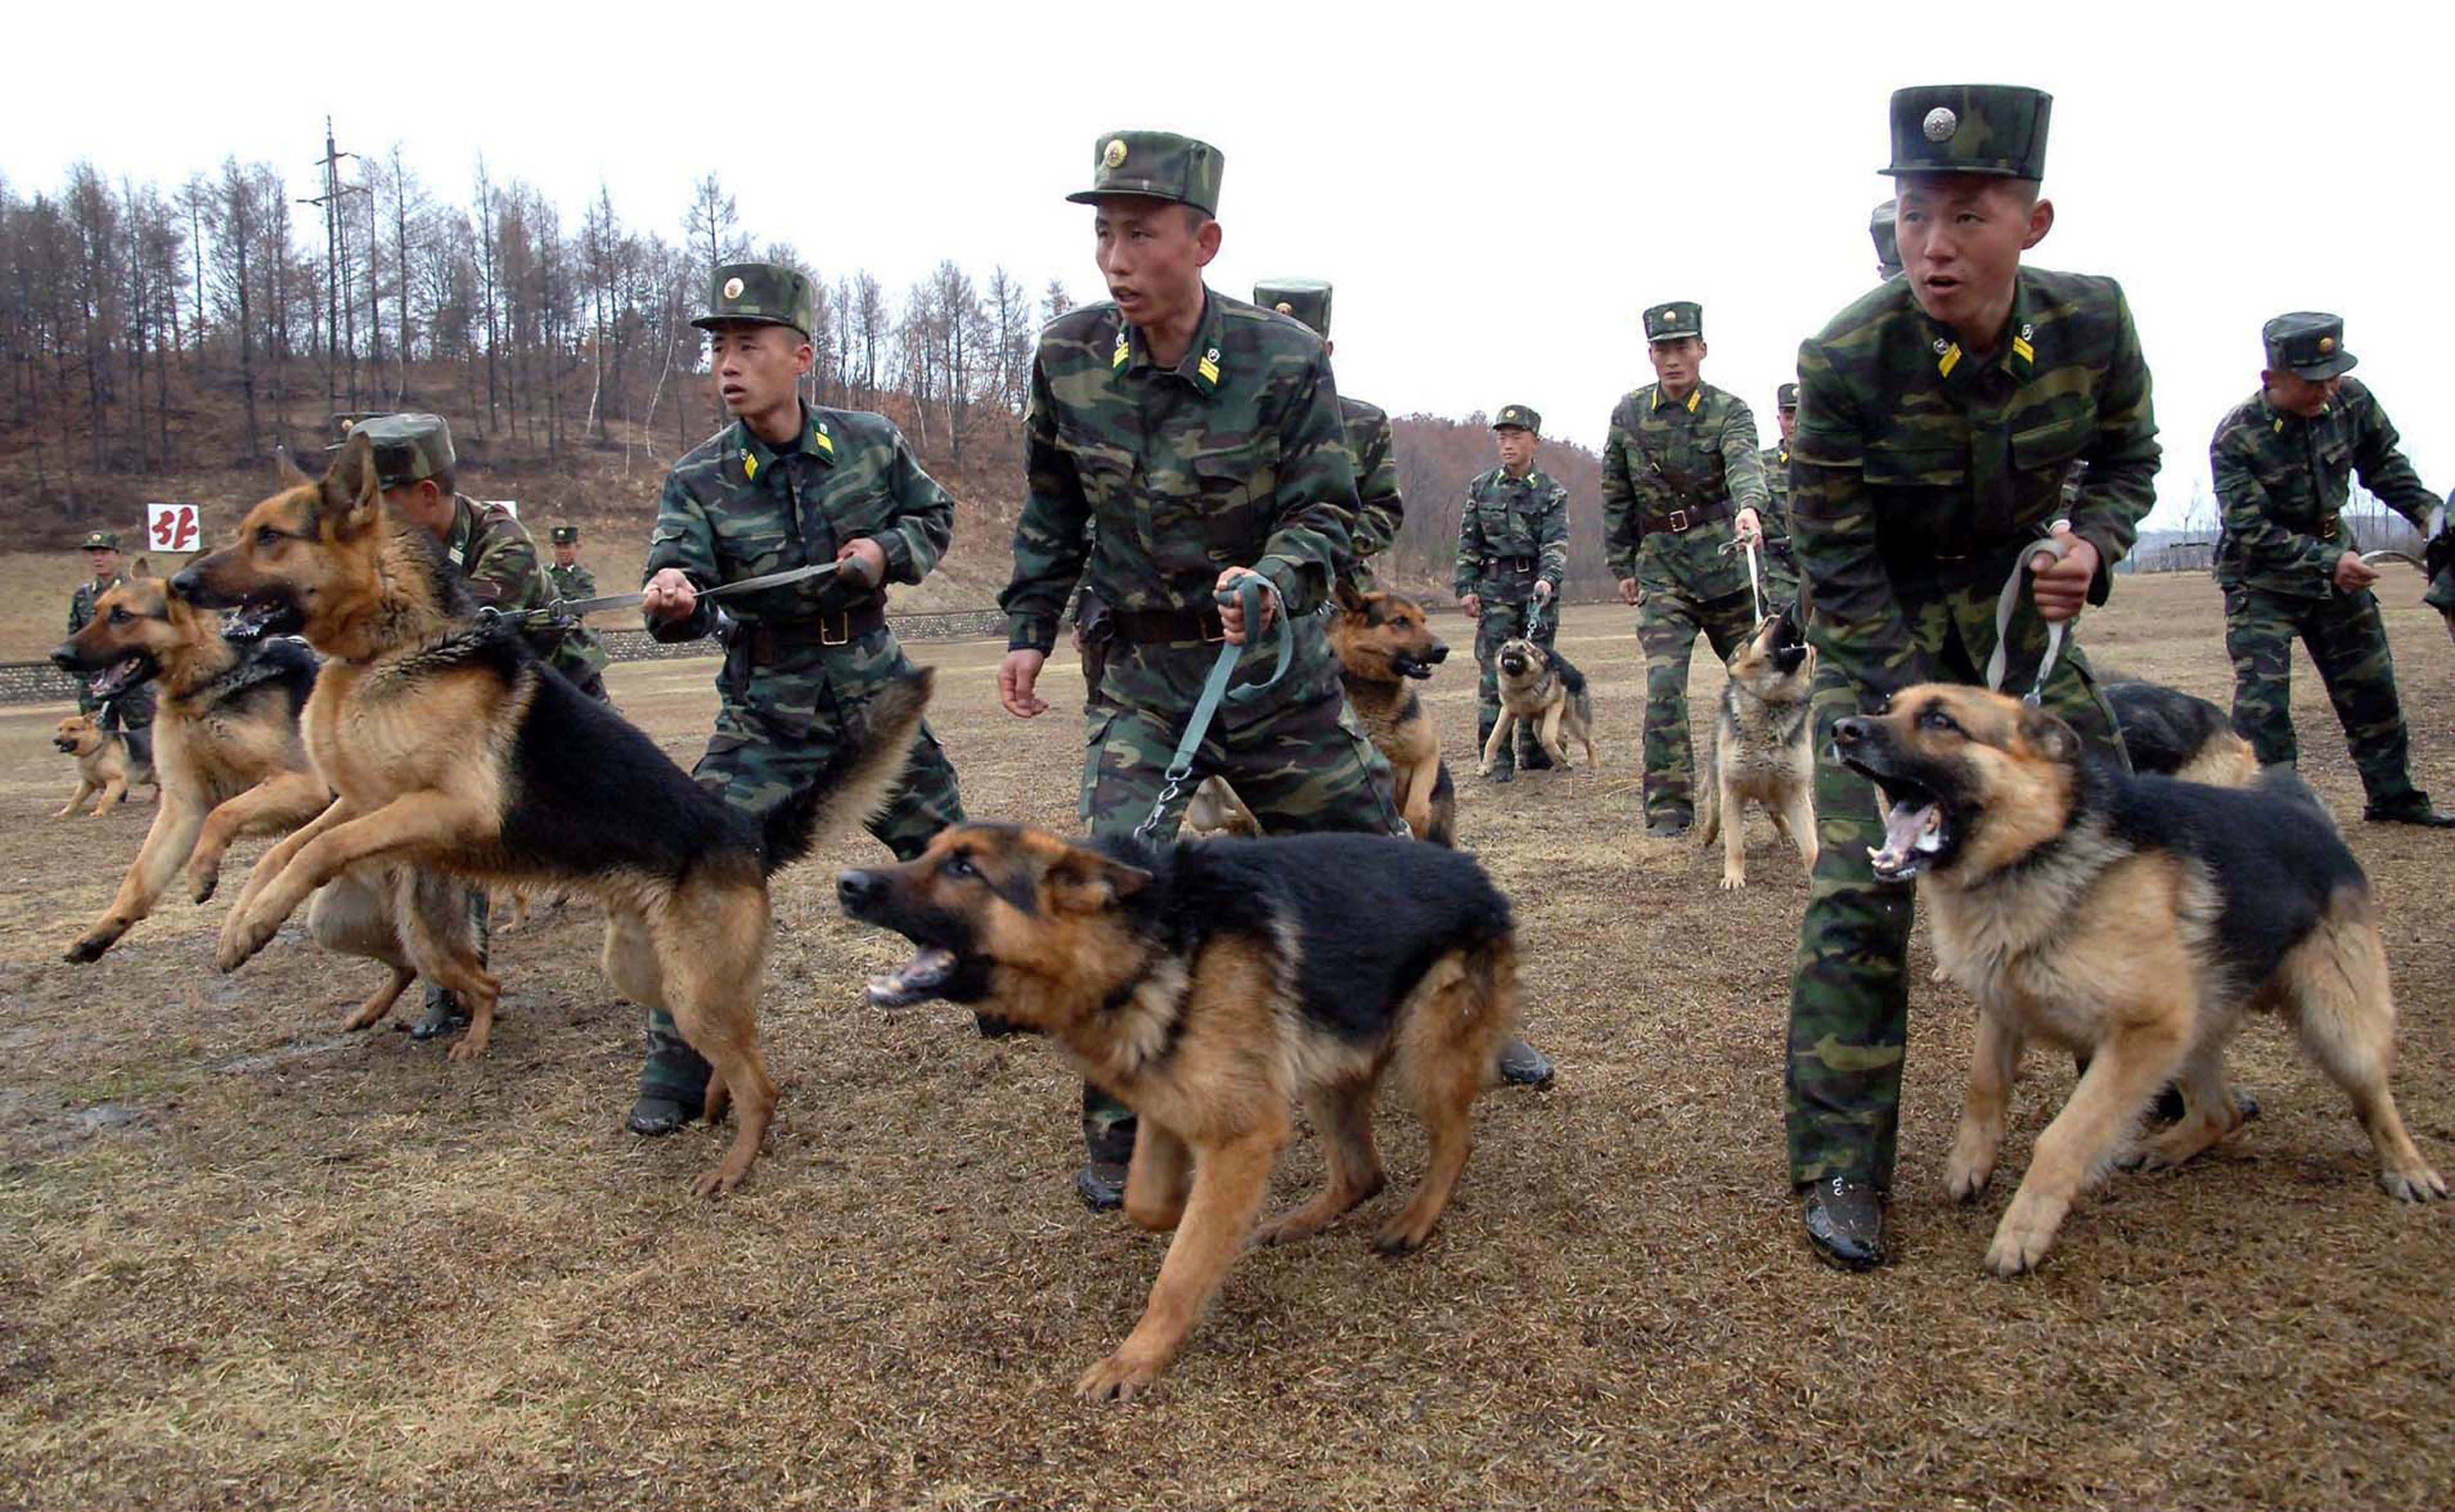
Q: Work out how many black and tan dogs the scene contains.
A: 9